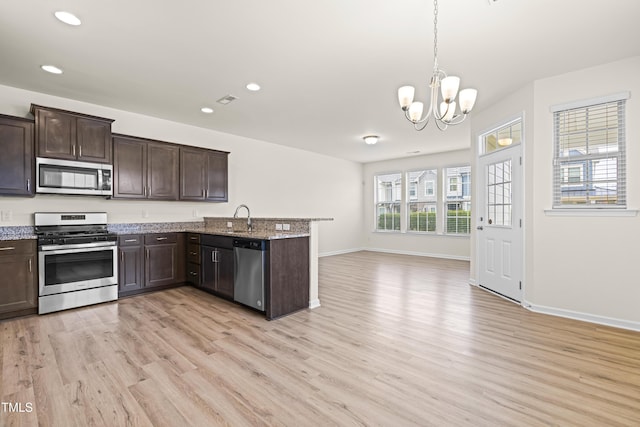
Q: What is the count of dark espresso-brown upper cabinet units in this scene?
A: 4